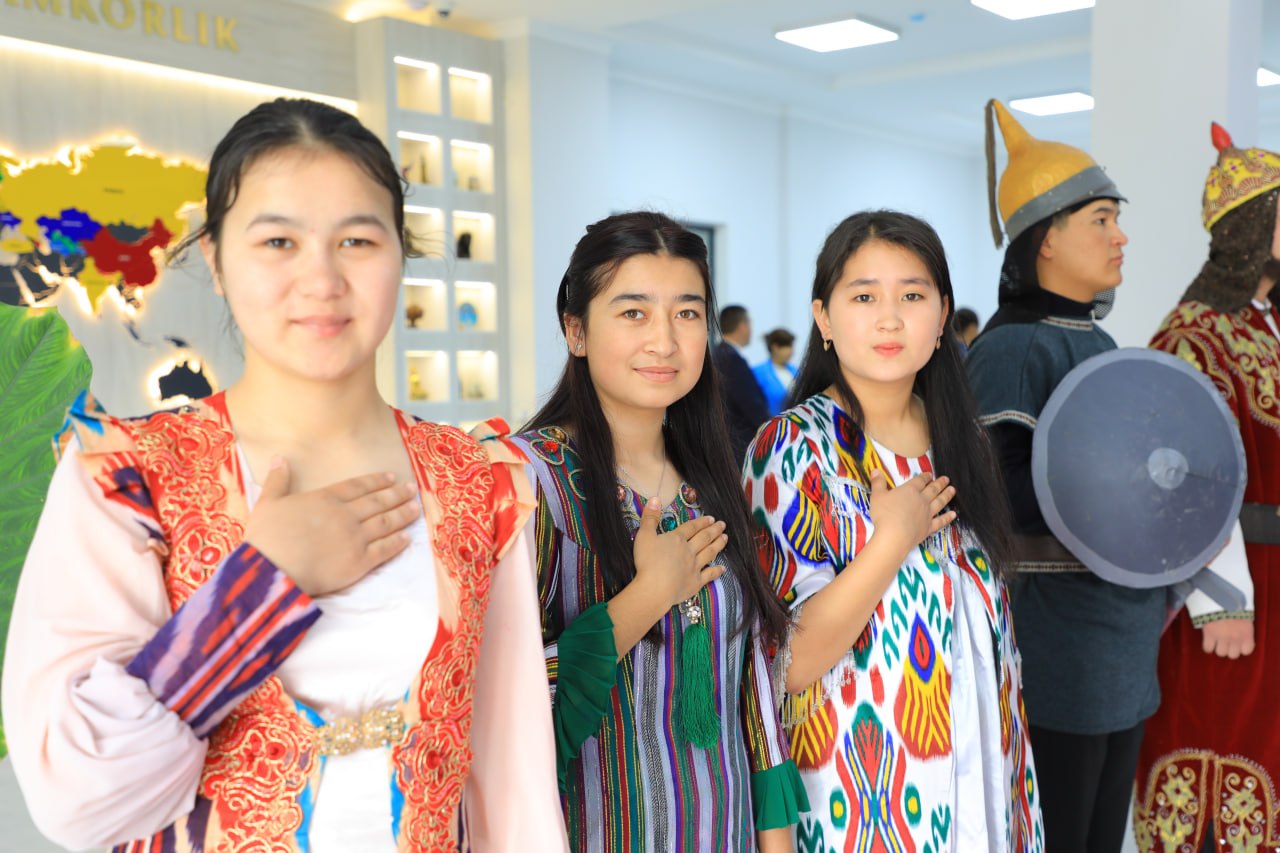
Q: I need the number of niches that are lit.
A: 10